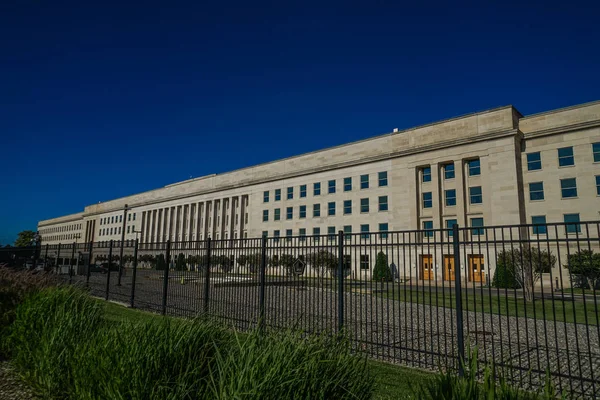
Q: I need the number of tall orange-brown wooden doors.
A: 3